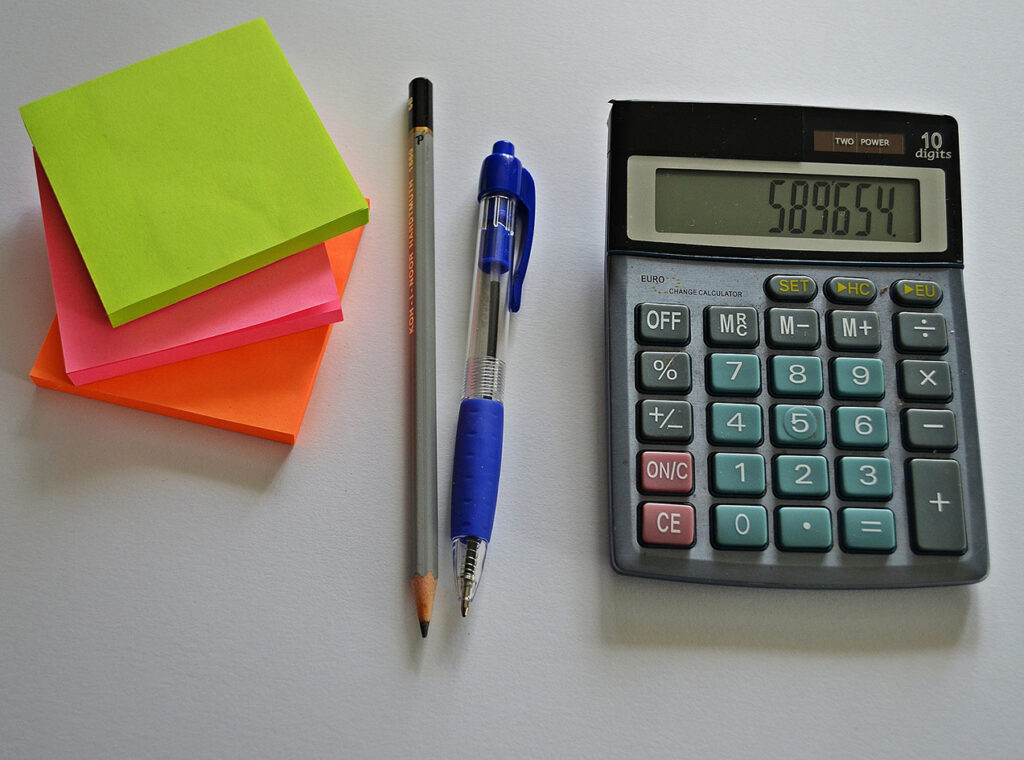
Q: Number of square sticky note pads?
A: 3